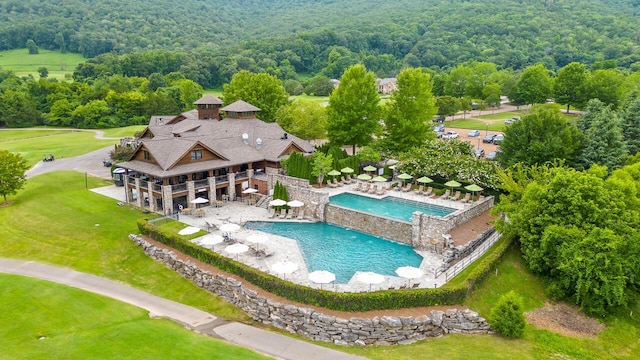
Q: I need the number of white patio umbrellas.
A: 13